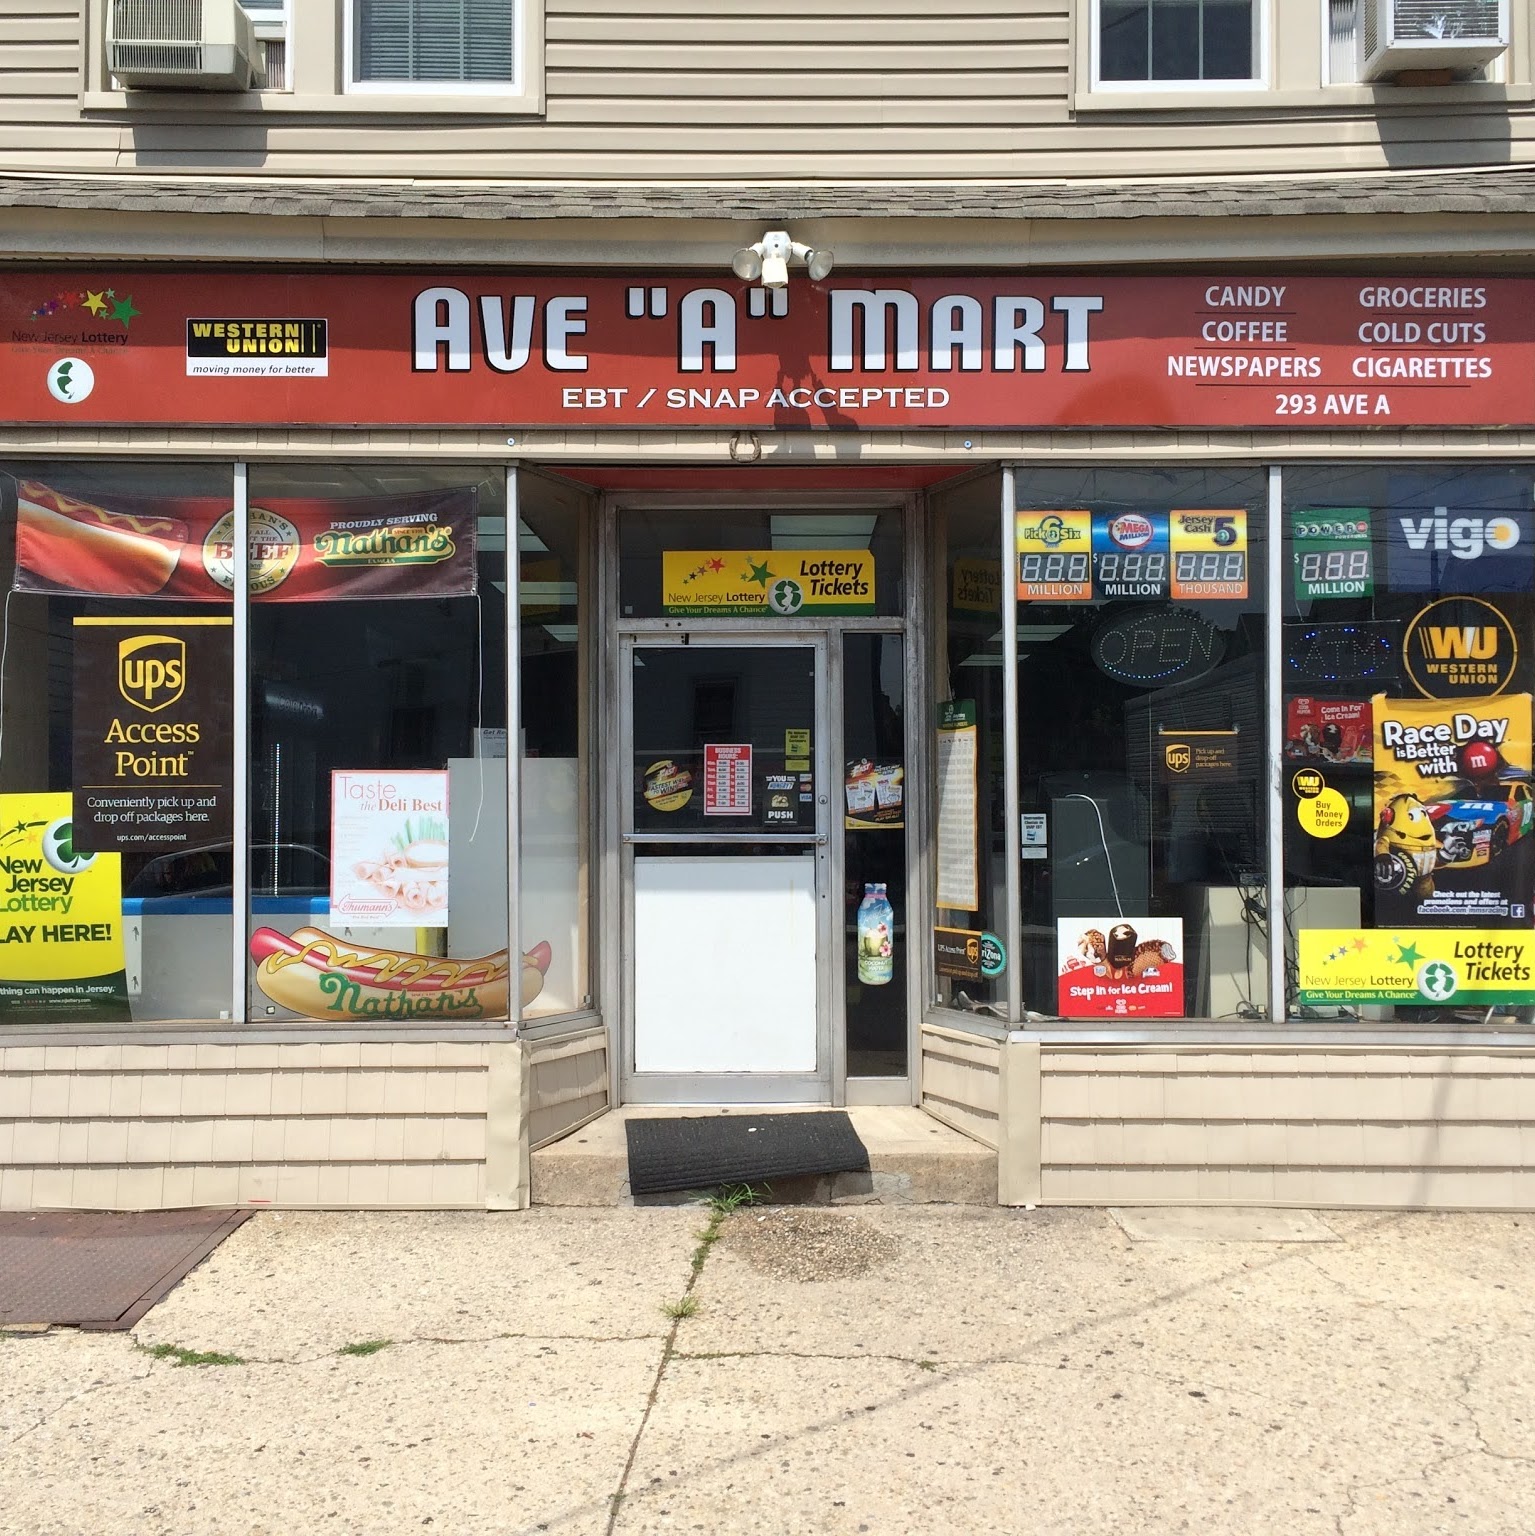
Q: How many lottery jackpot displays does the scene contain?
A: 4